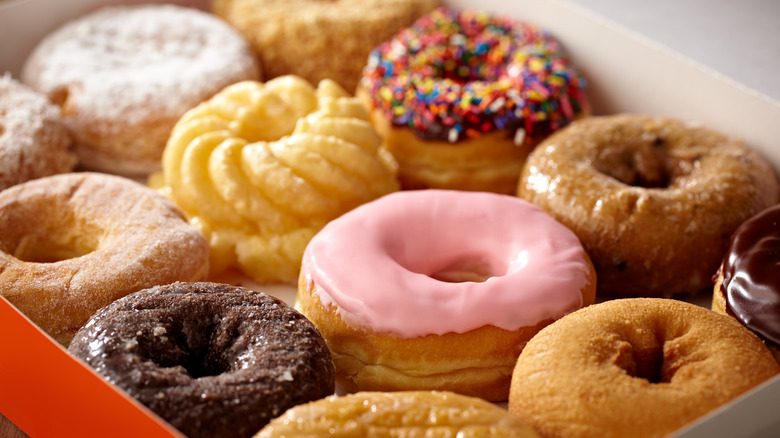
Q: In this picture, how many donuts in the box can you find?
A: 12